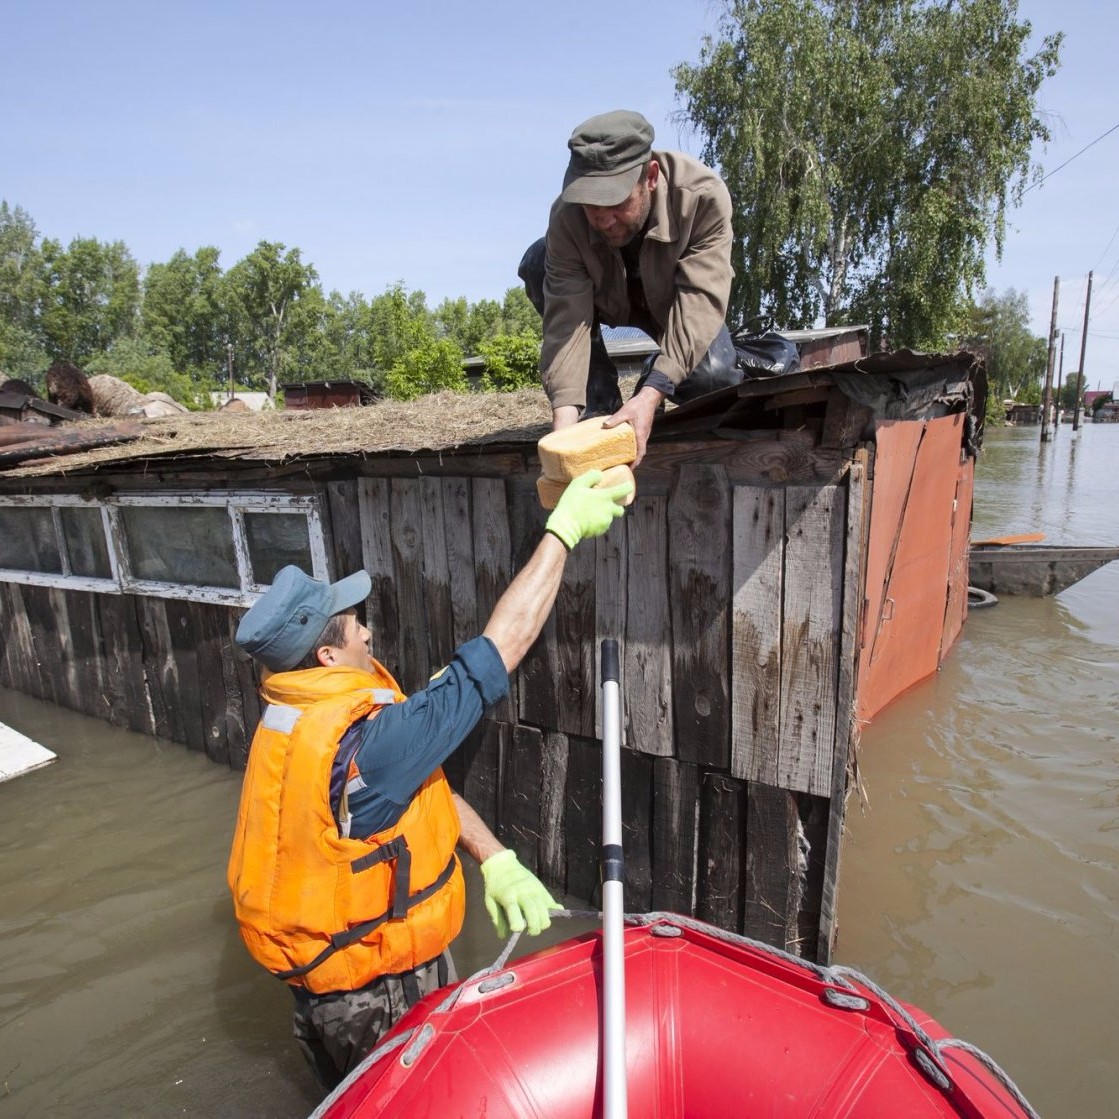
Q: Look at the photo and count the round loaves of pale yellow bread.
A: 2